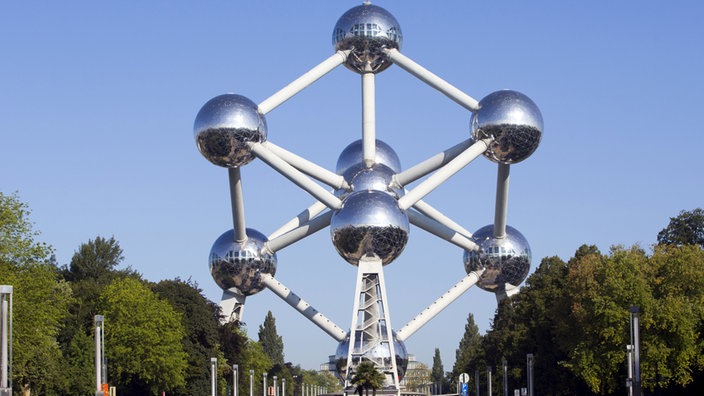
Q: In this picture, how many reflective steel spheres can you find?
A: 9